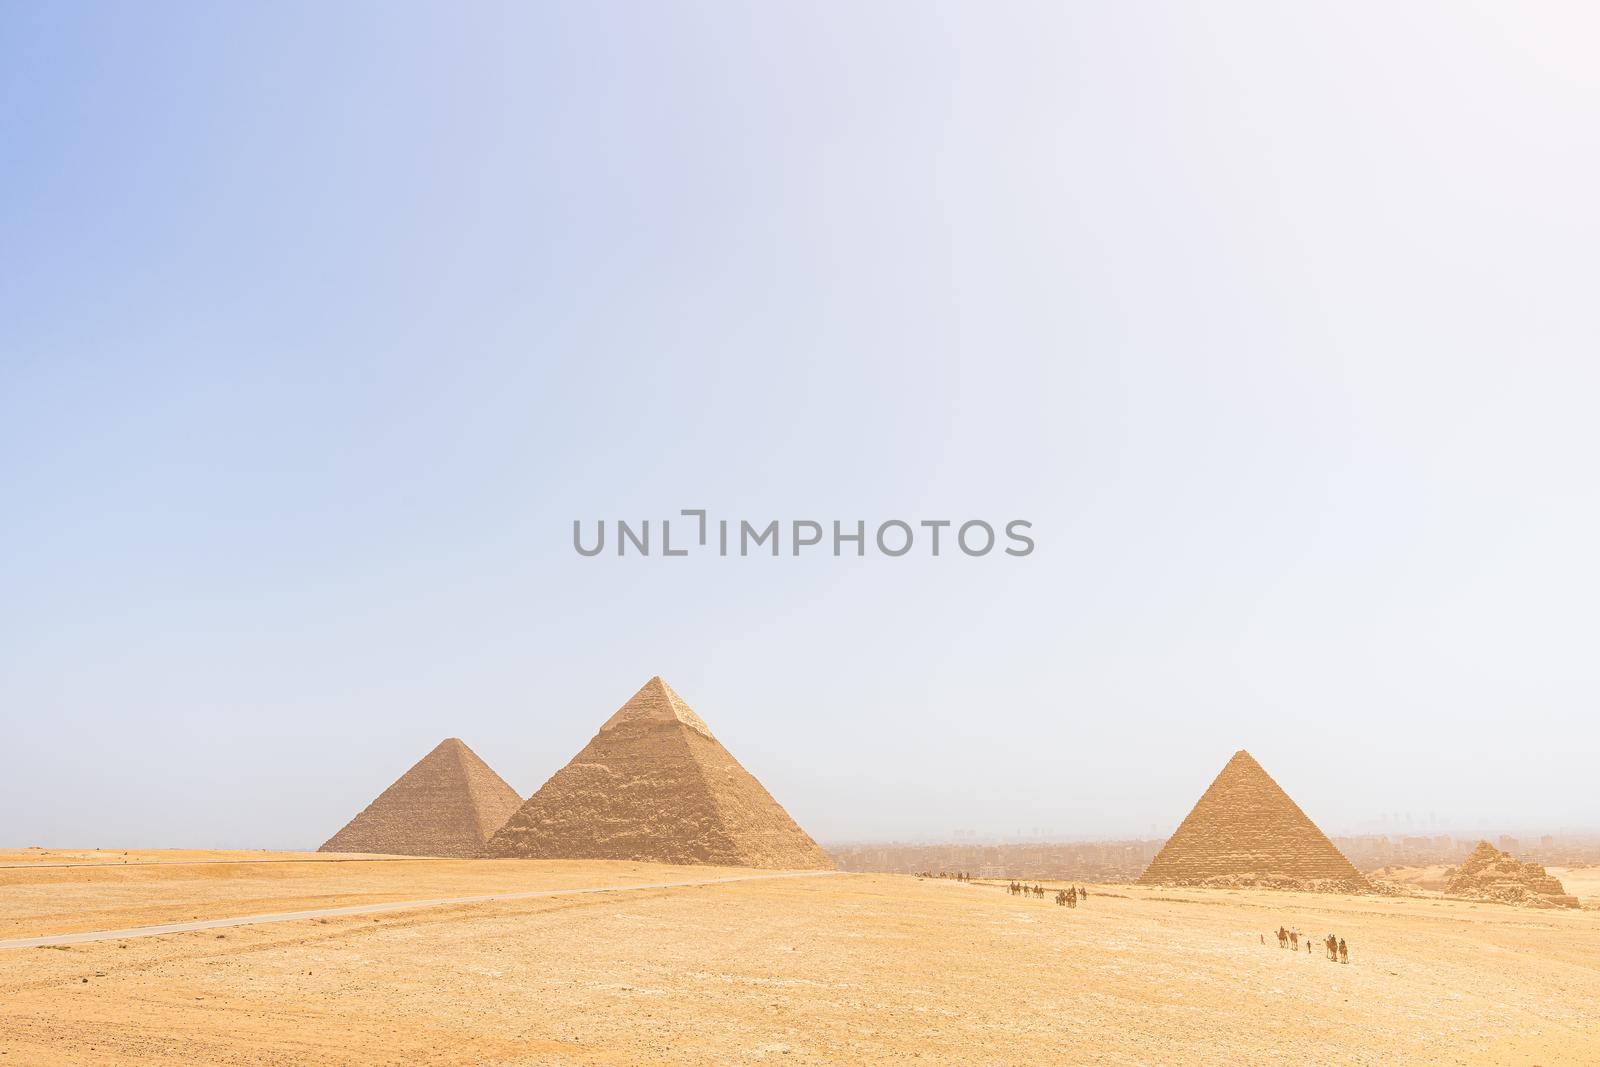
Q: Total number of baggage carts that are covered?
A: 0